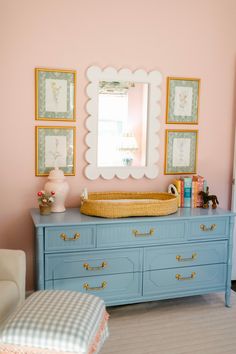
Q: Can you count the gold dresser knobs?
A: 7